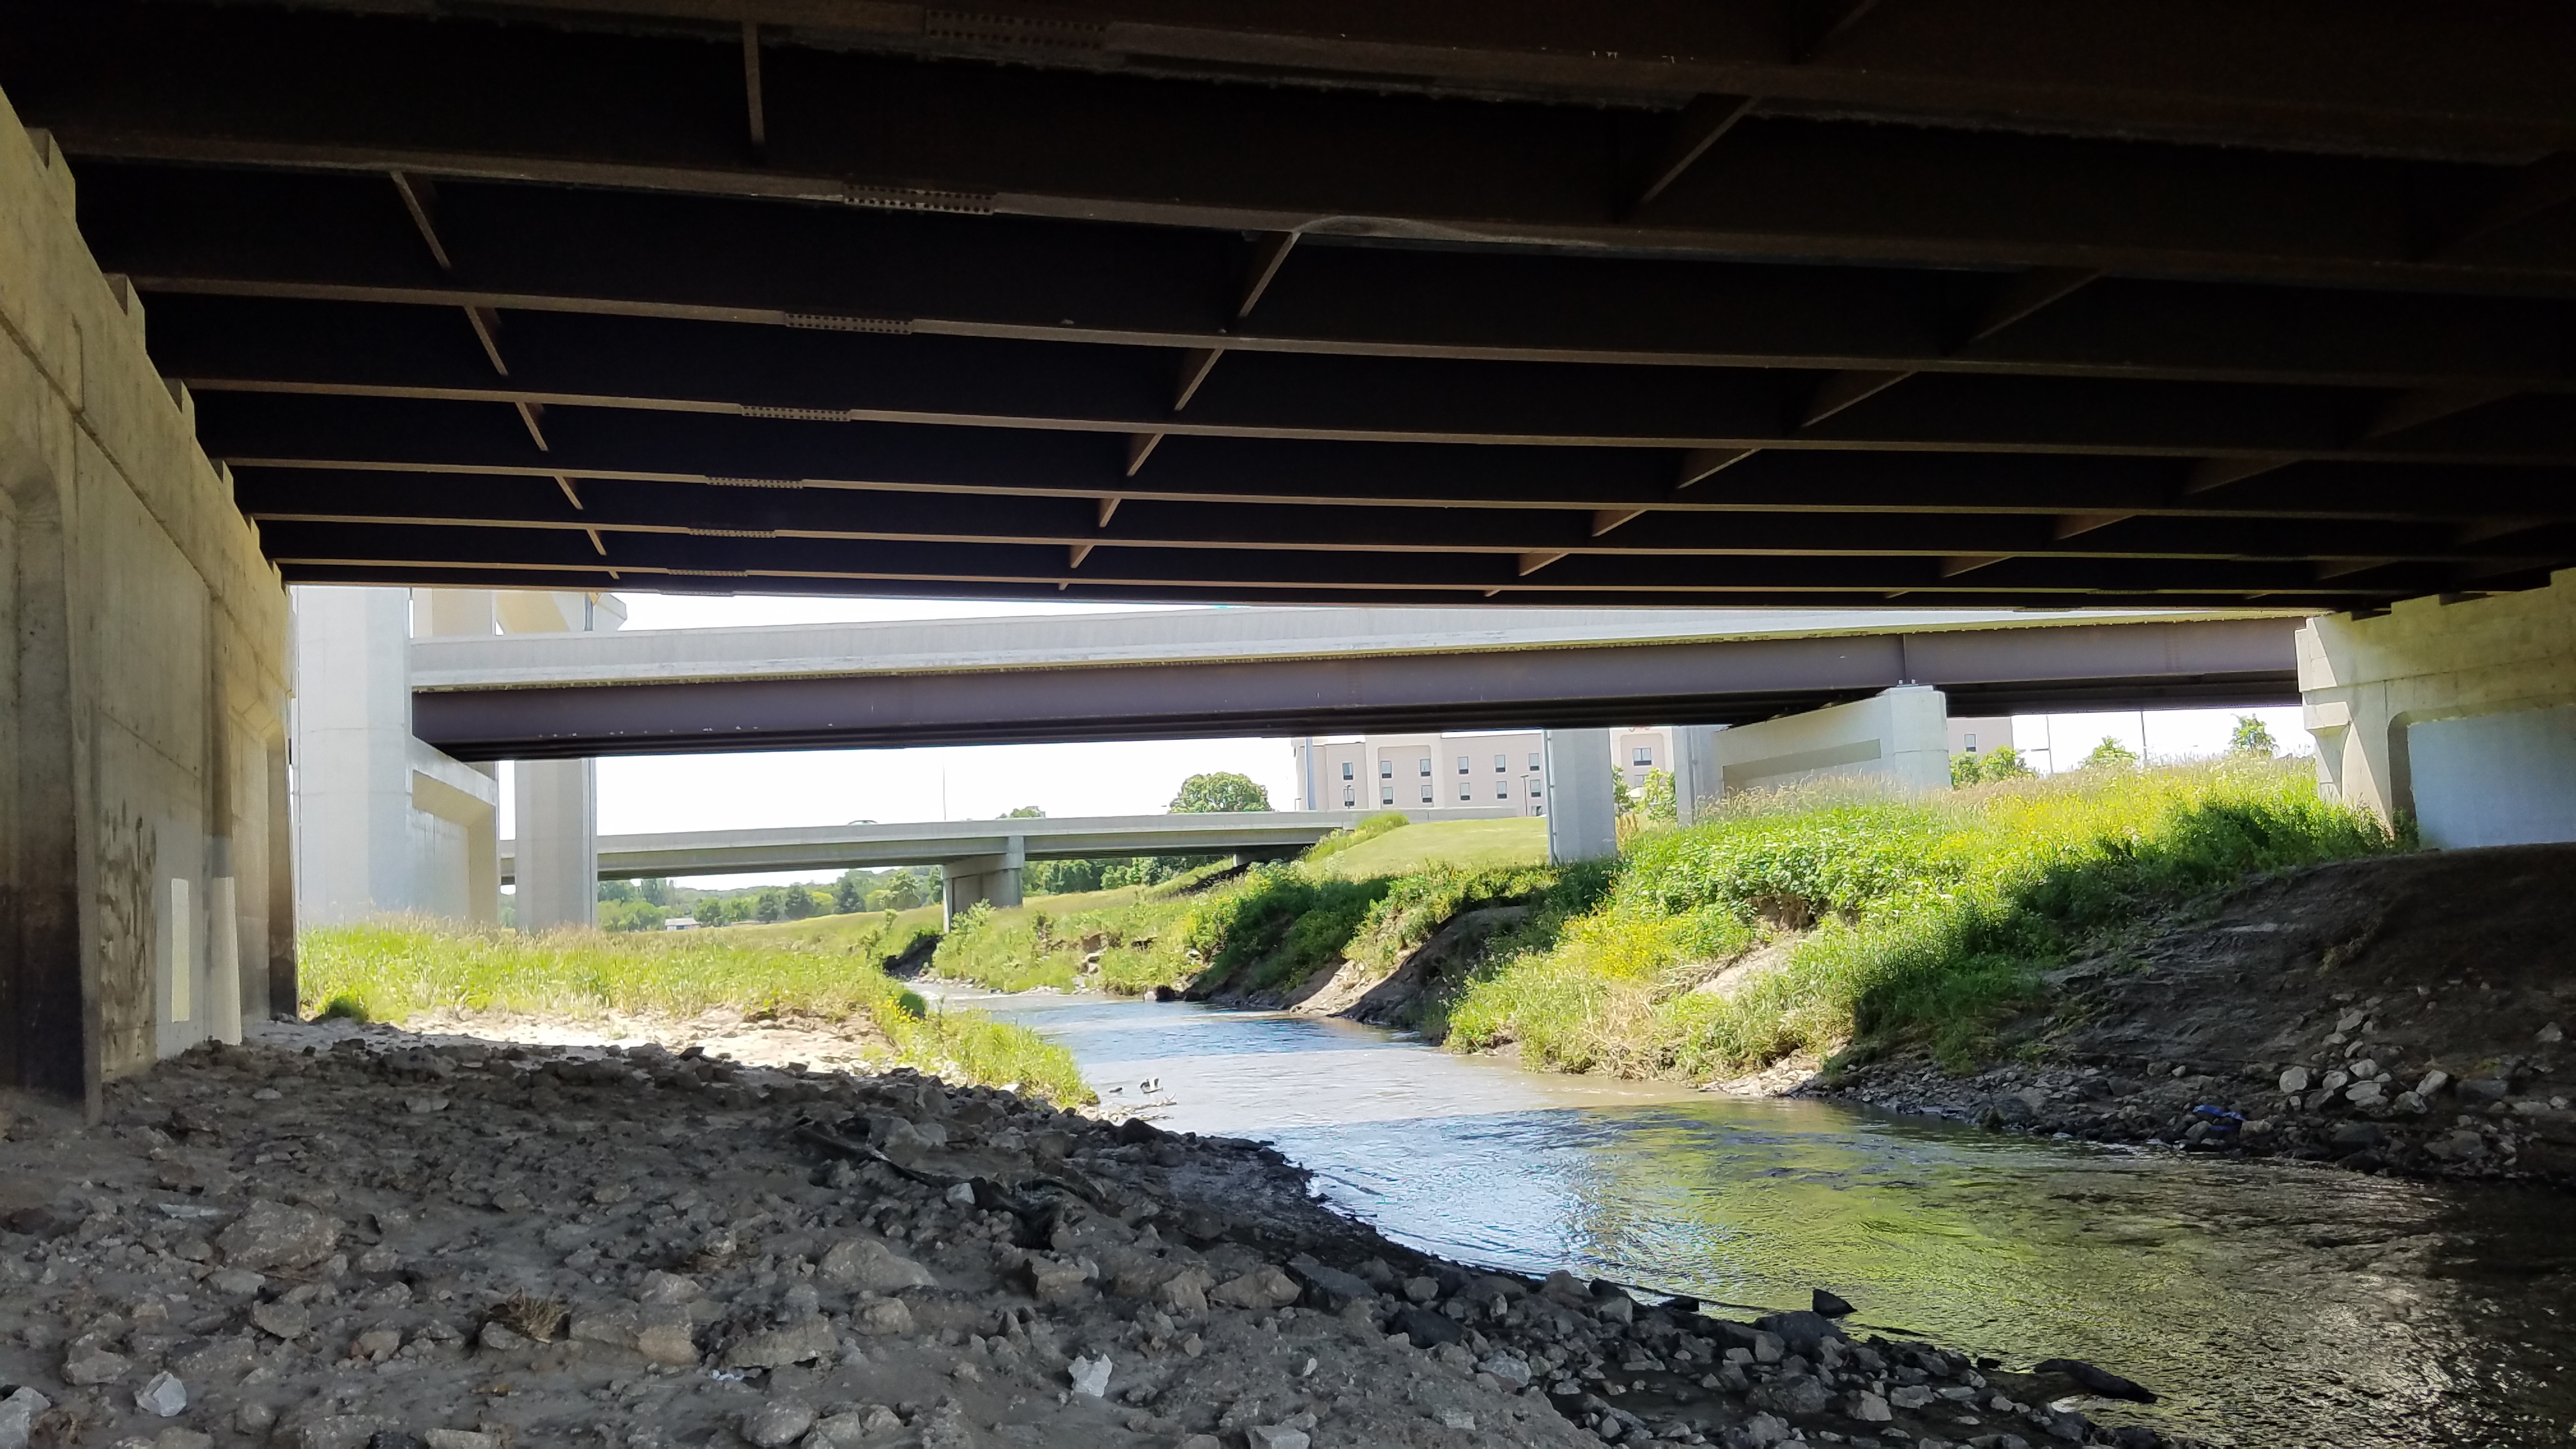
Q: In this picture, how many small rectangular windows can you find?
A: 14